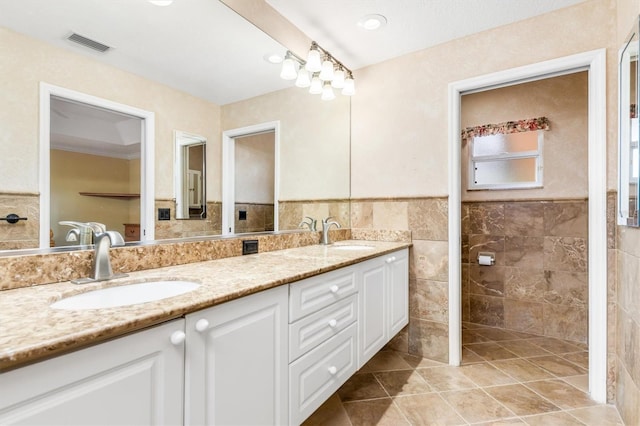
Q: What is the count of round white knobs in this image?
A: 7